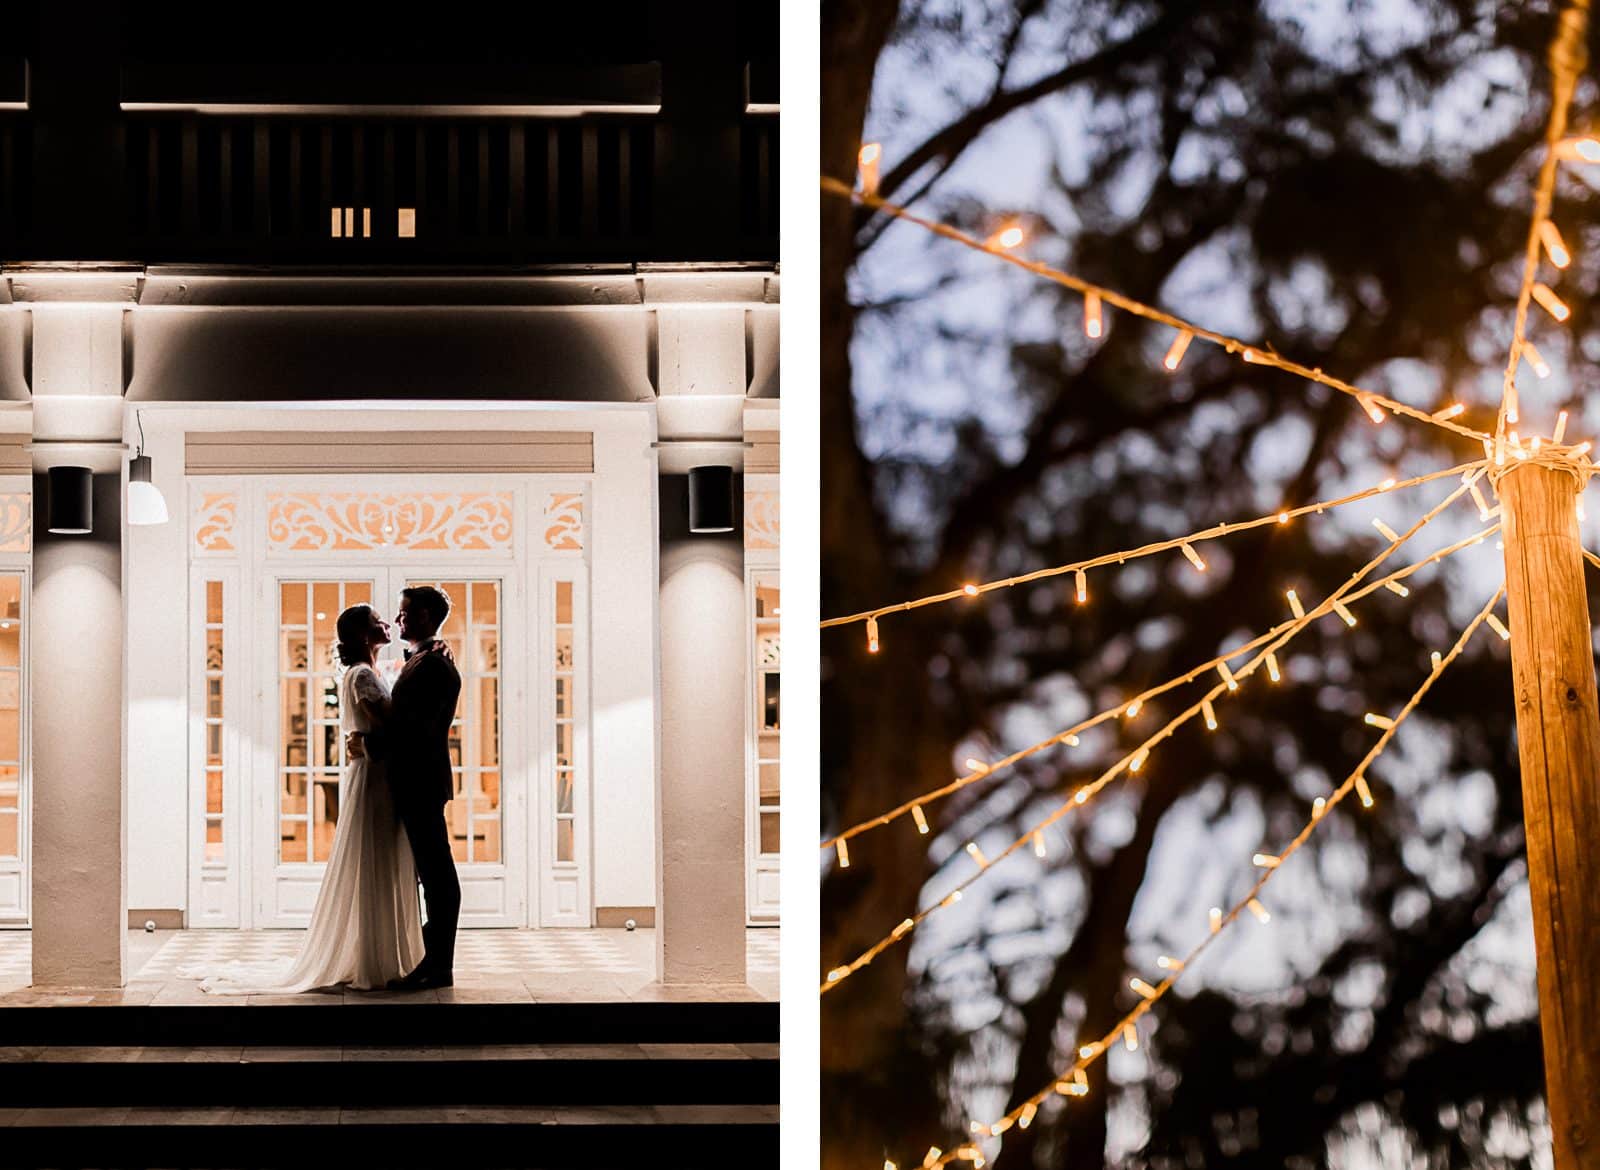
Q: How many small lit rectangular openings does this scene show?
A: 4